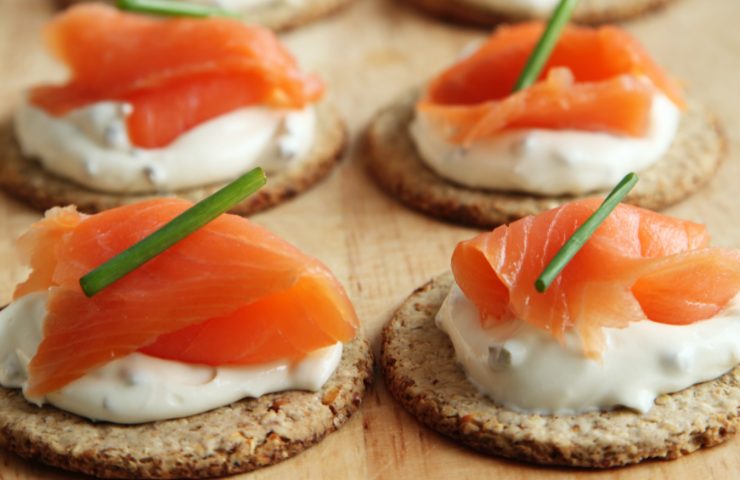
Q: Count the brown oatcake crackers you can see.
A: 6